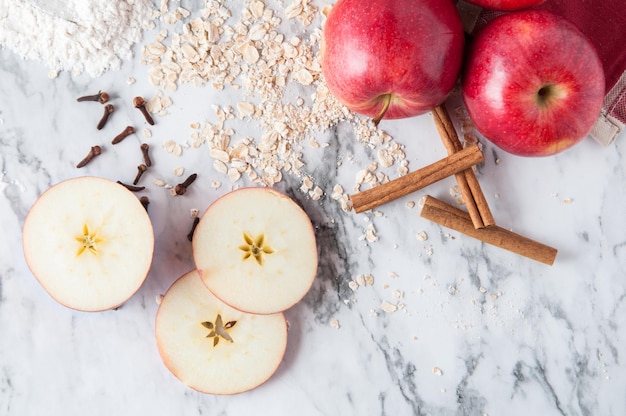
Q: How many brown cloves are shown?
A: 11